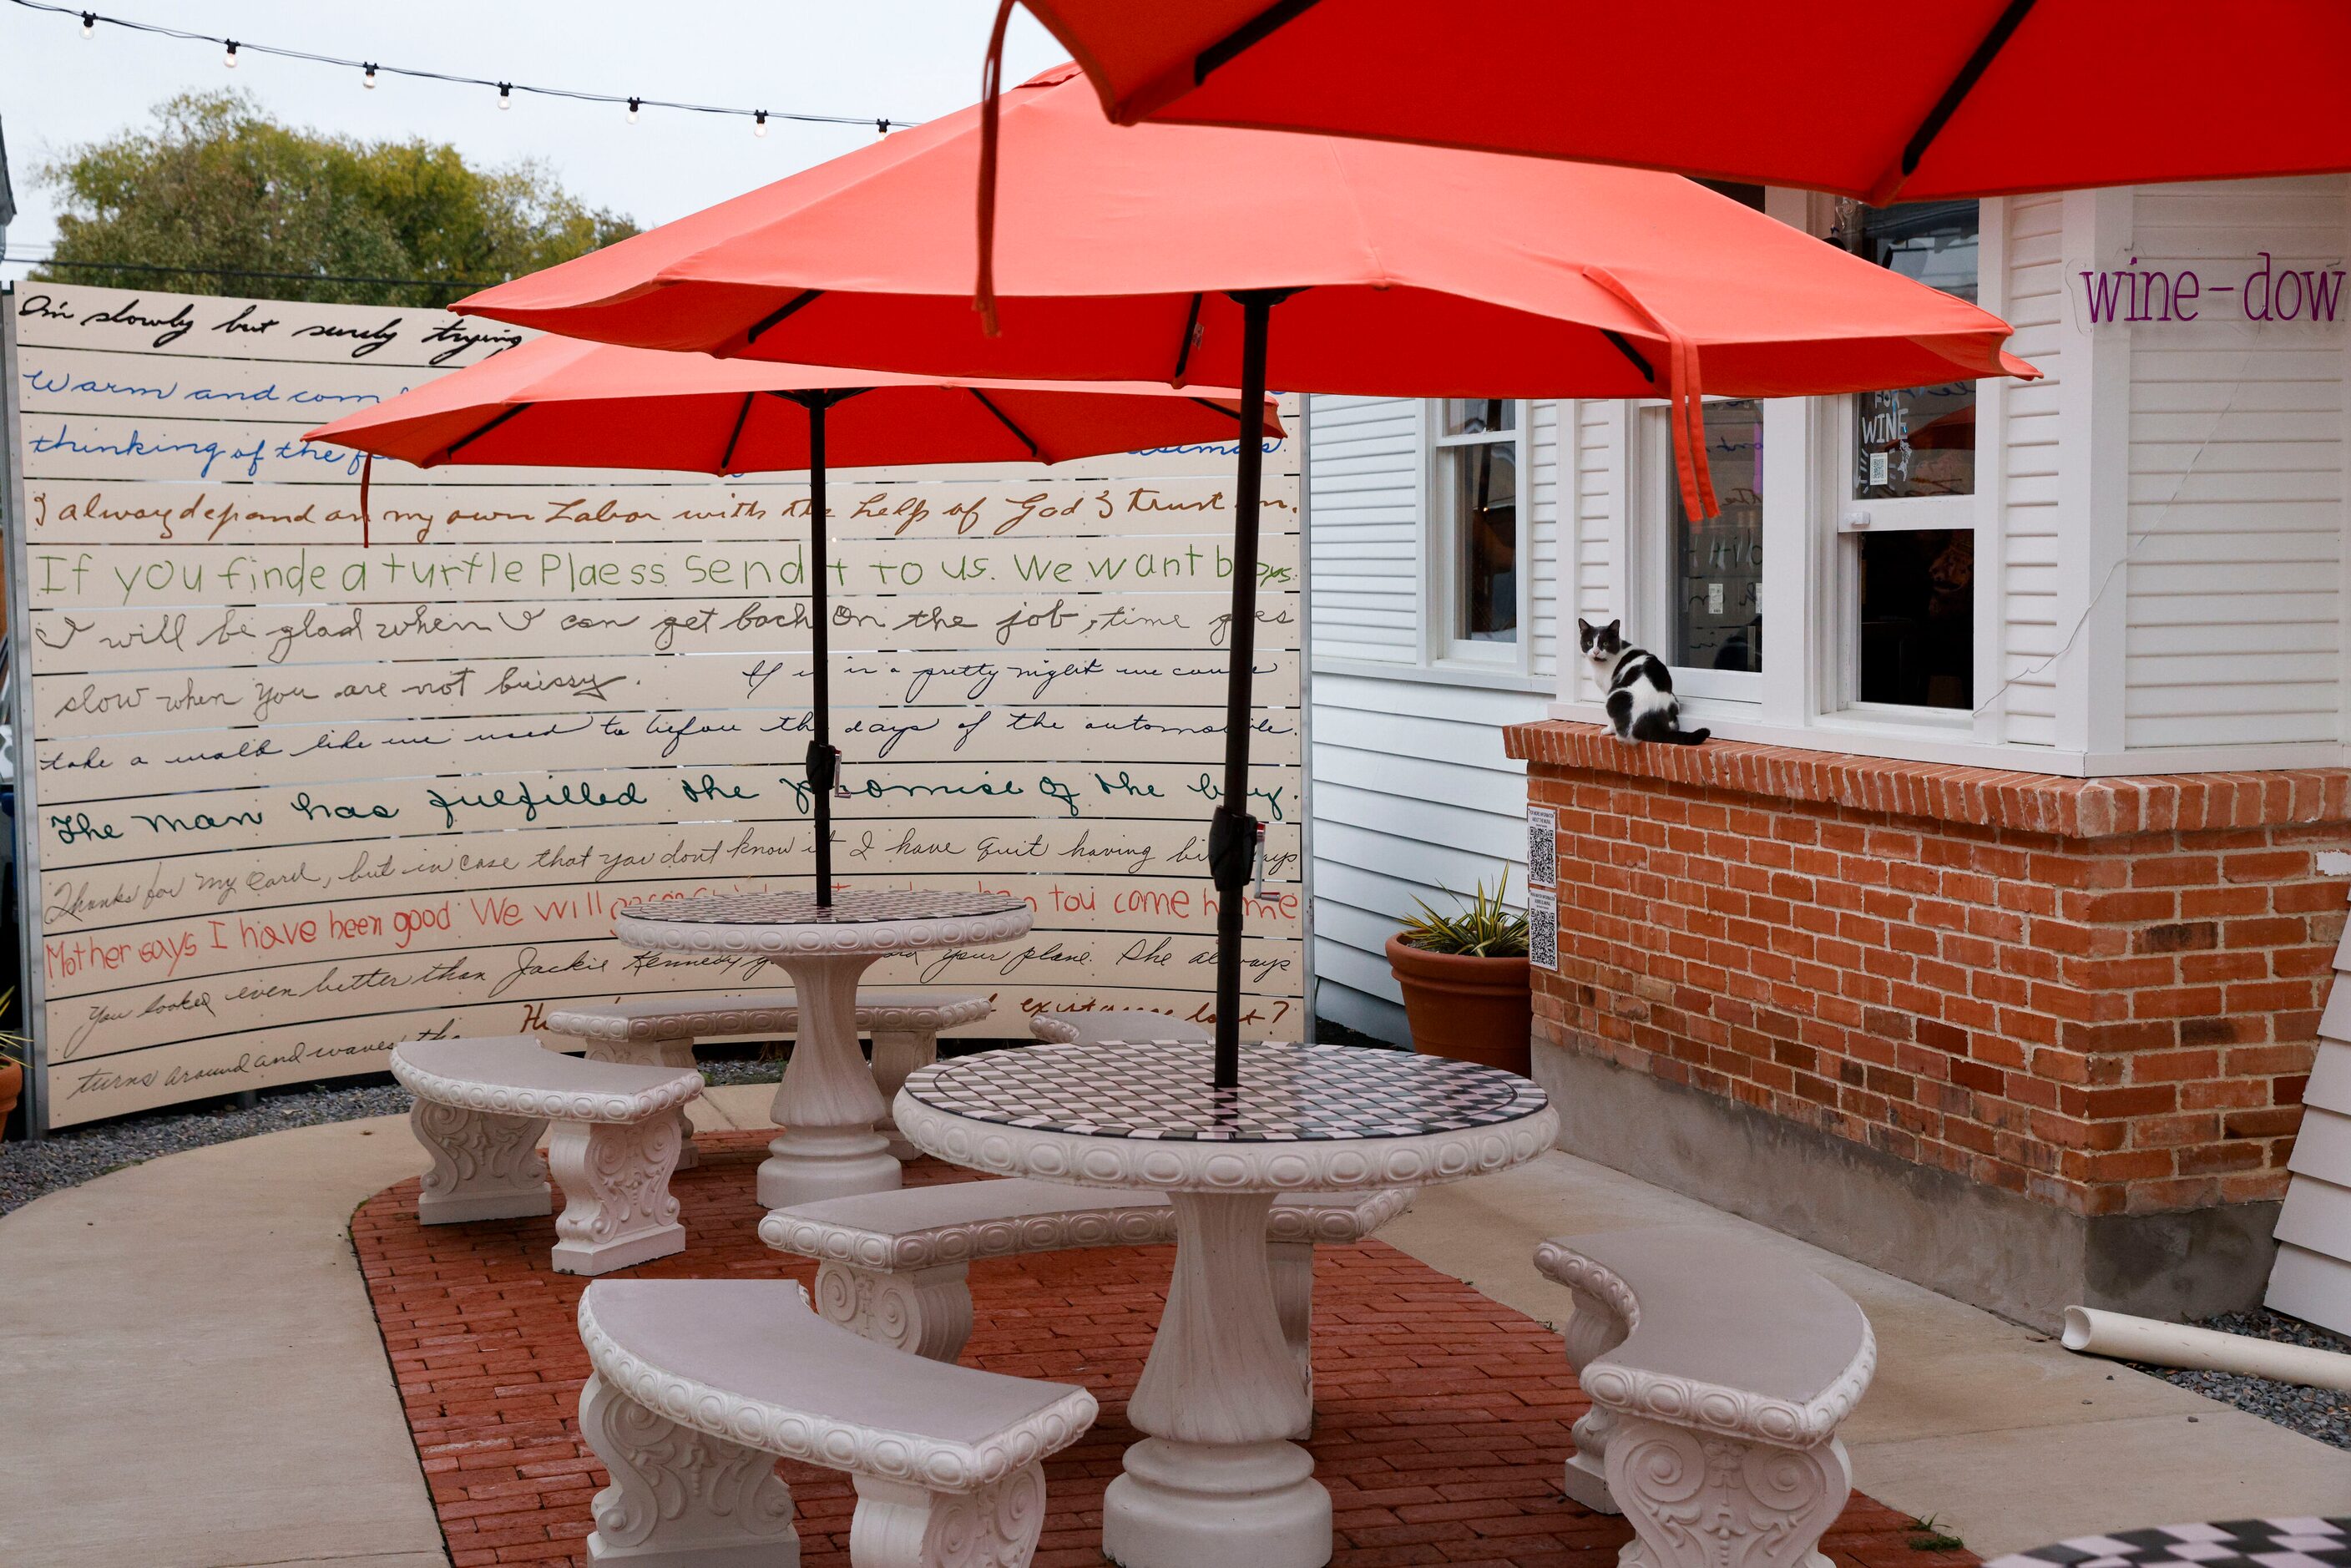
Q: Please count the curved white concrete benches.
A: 6